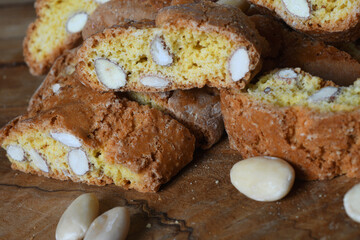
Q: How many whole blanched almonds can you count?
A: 4